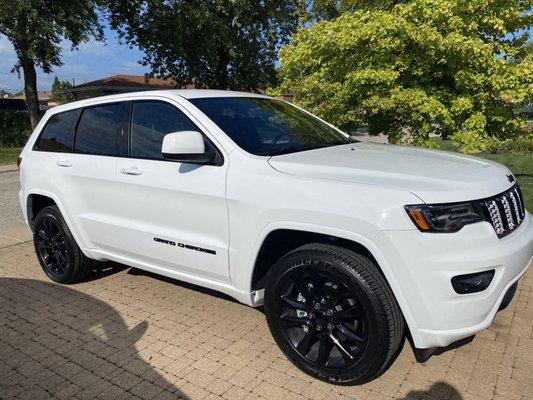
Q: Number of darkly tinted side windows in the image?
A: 3